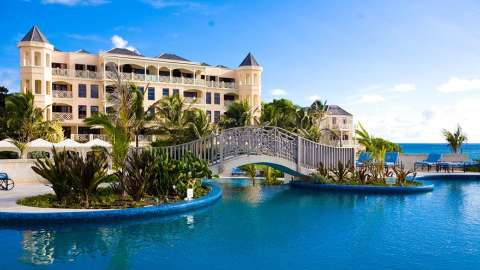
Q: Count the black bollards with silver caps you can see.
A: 0